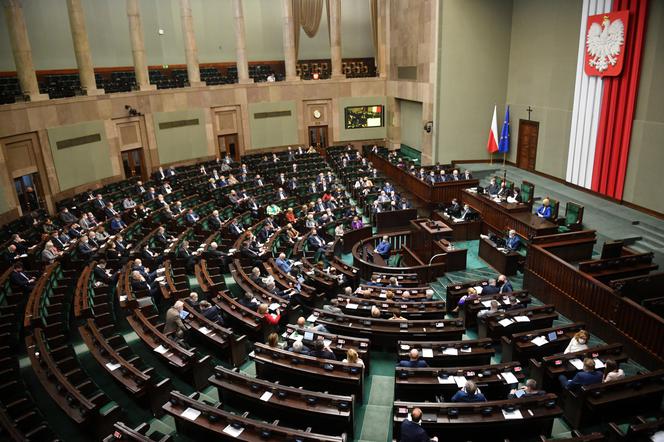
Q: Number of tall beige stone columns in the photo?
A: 7